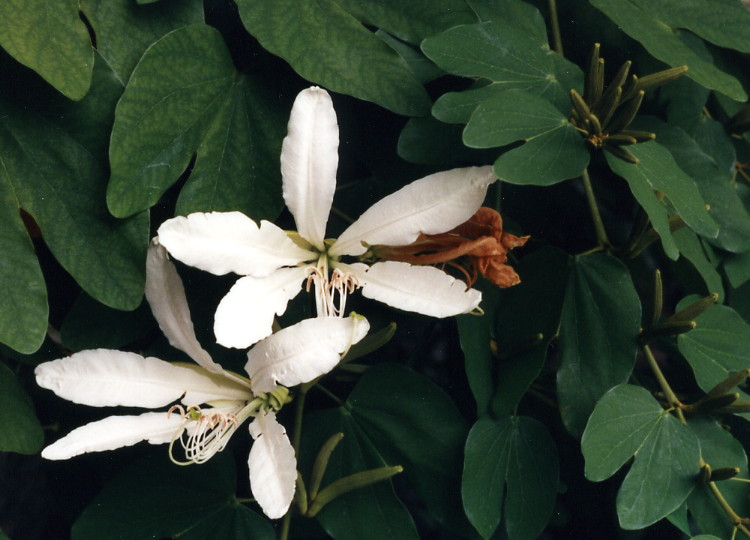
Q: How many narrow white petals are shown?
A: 10